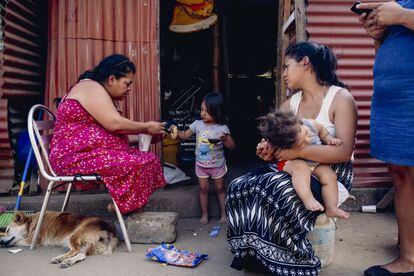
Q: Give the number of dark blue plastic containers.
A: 1